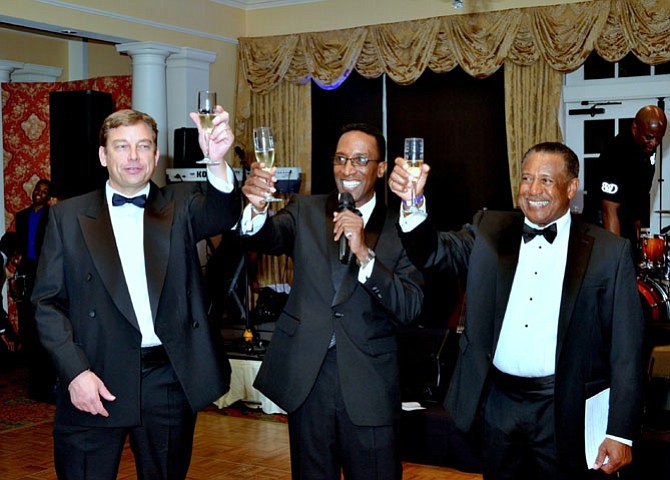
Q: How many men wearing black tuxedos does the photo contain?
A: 3